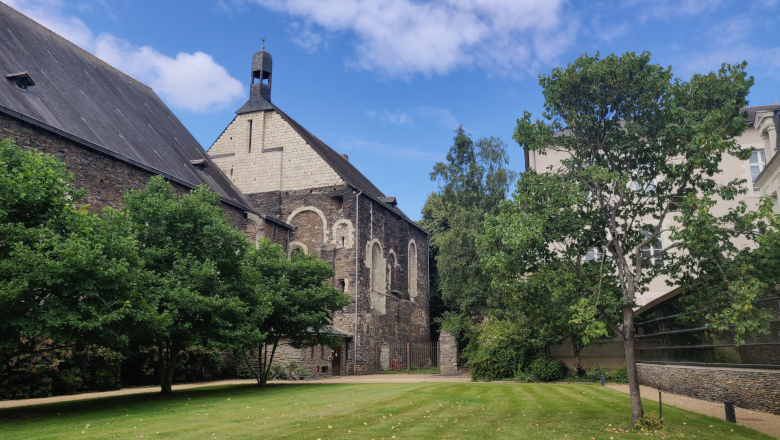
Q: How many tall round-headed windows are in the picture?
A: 3